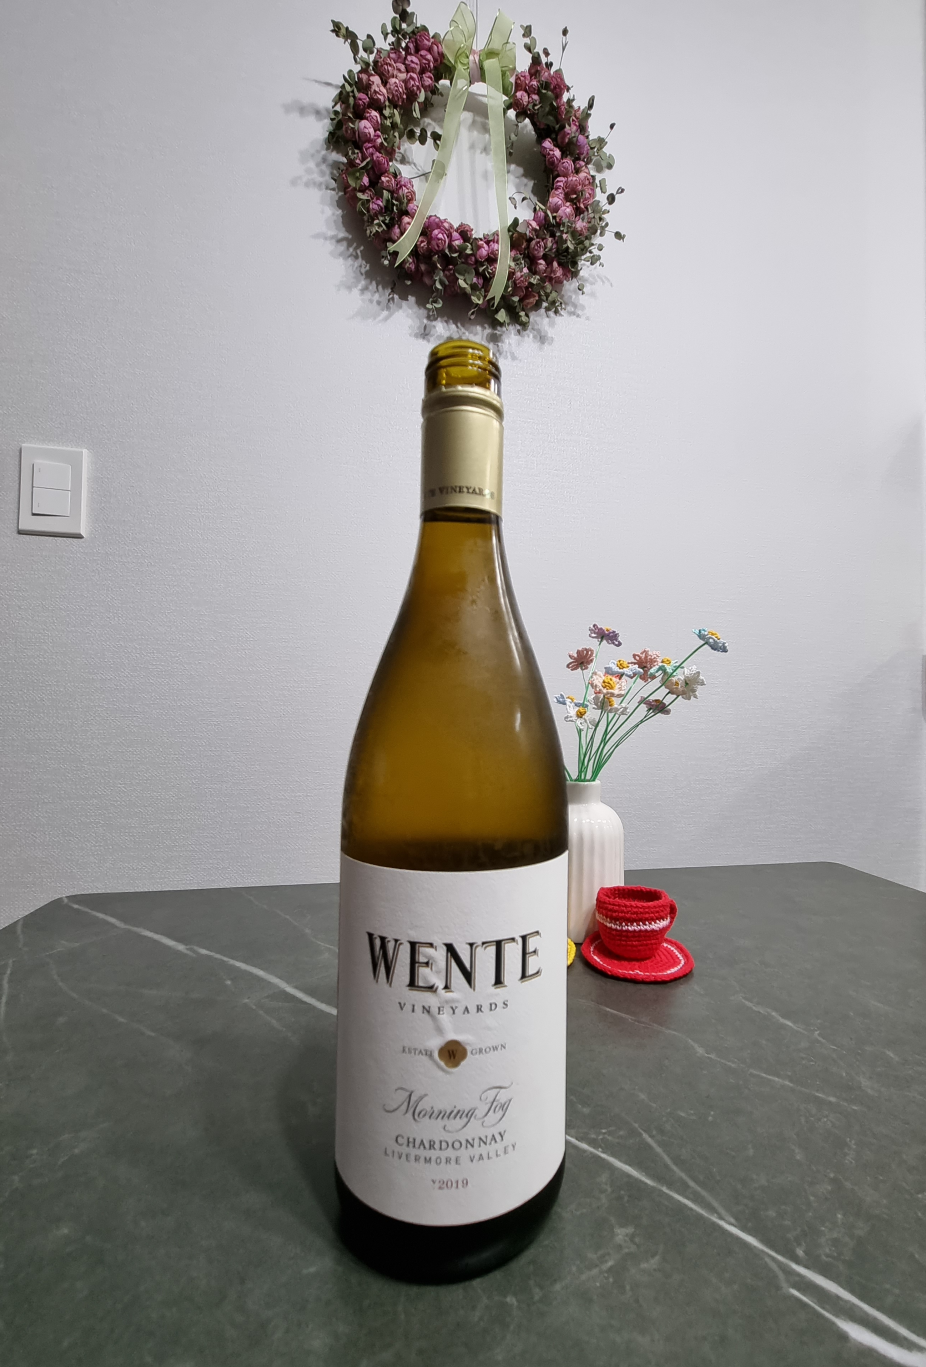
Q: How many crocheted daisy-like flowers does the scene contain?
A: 13